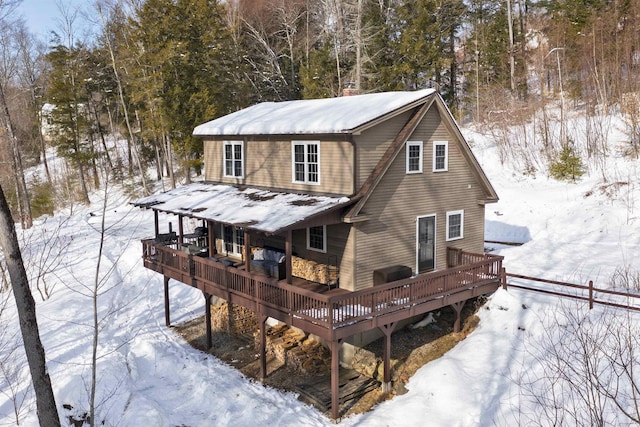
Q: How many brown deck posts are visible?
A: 6